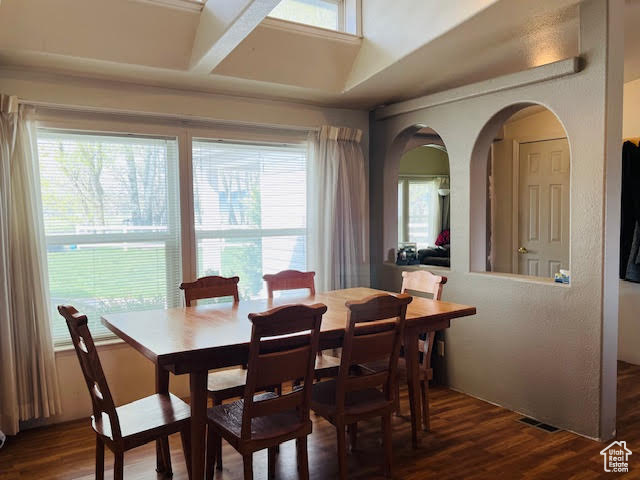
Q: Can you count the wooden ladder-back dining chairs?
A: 6